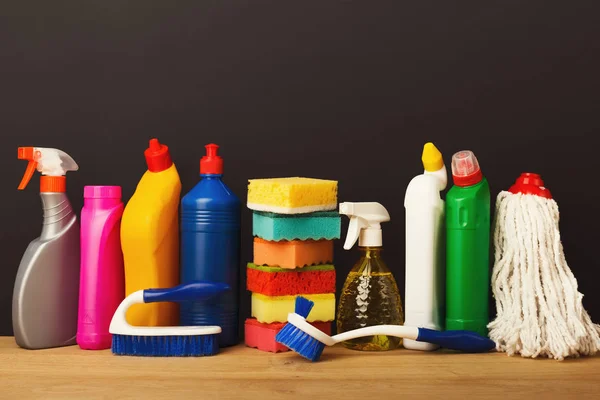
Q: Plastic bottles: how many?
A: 7